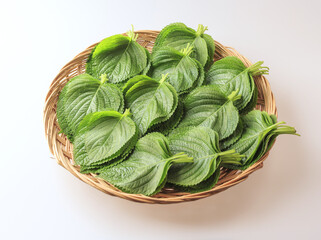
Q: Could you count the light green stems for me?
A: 11